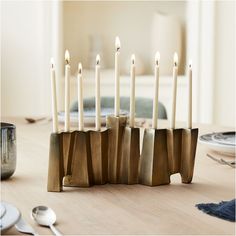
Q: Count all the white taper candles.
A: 9